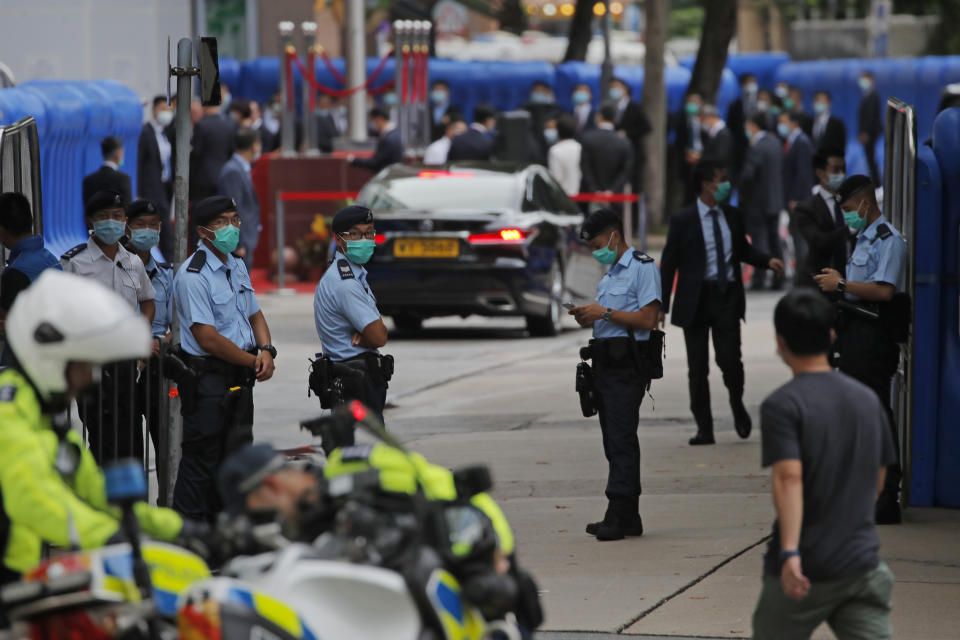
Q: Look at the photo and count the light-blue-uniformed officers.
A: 5